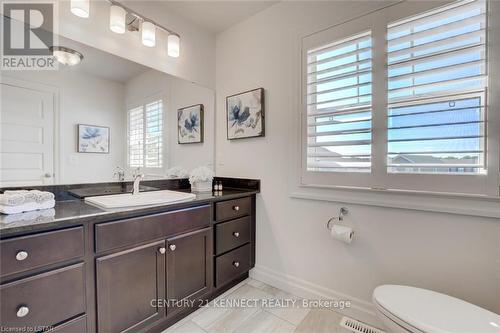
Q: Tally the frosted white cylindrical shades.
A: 4